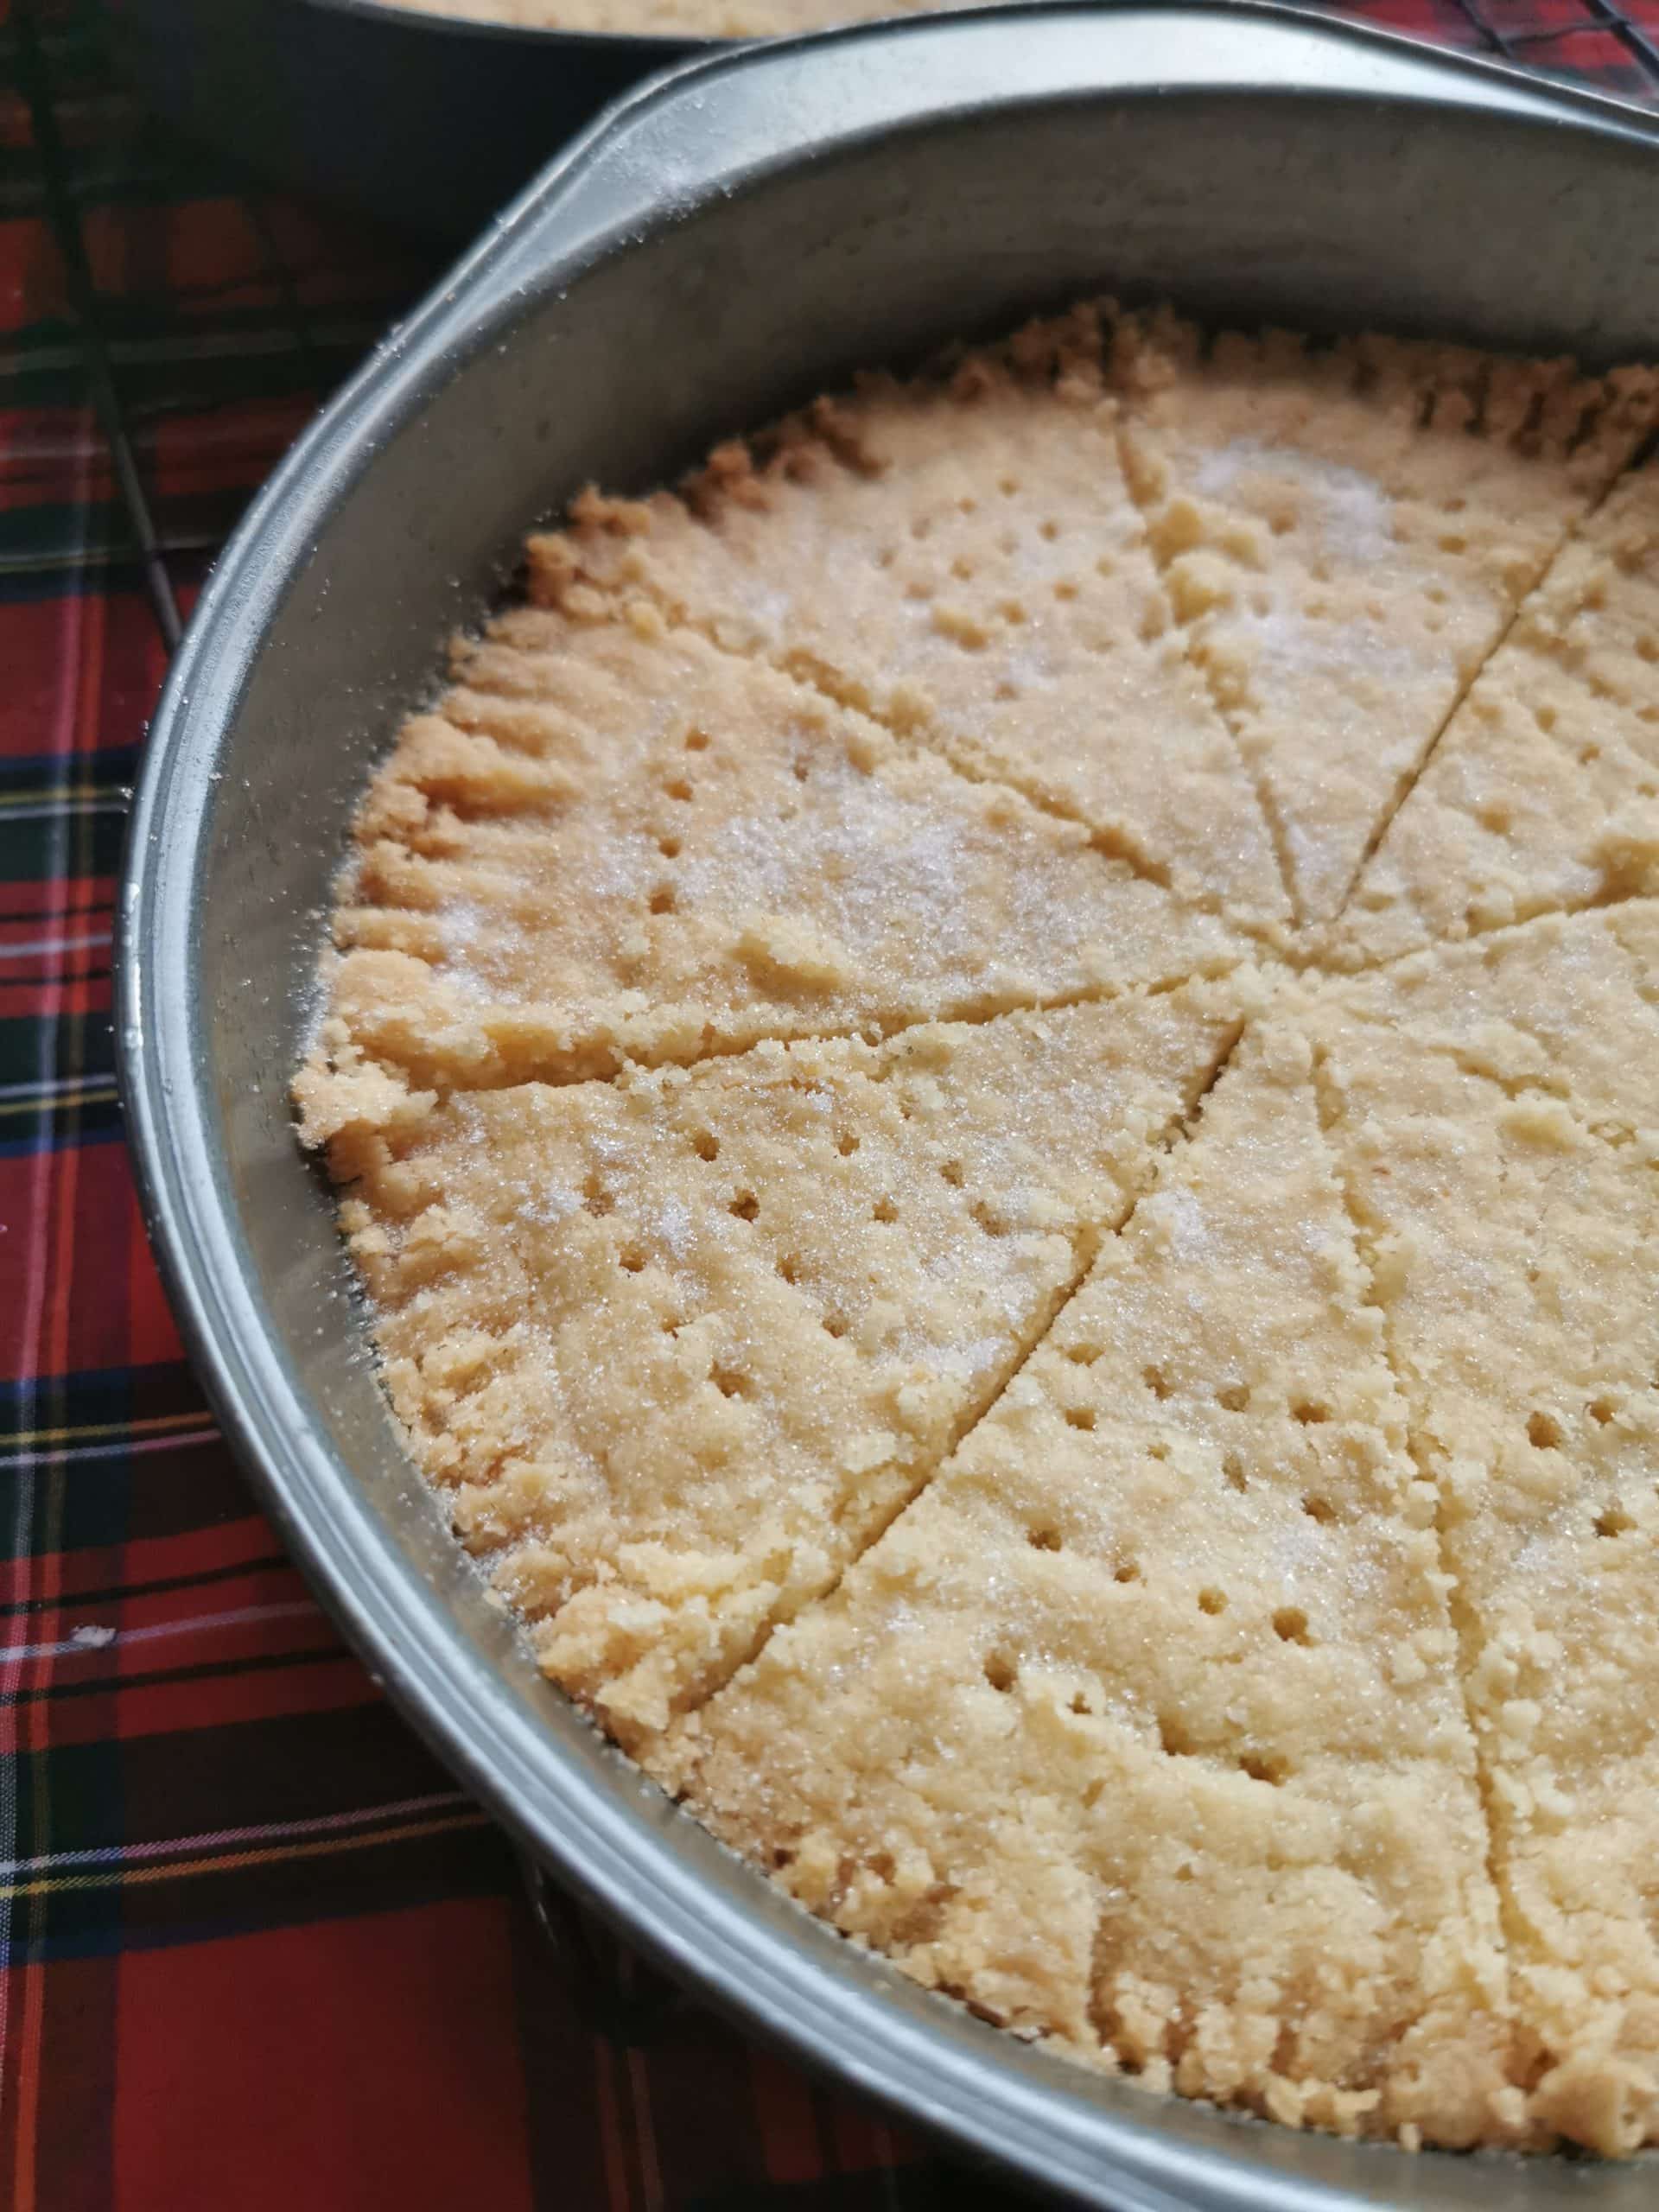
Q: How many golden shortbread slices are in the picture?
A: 8